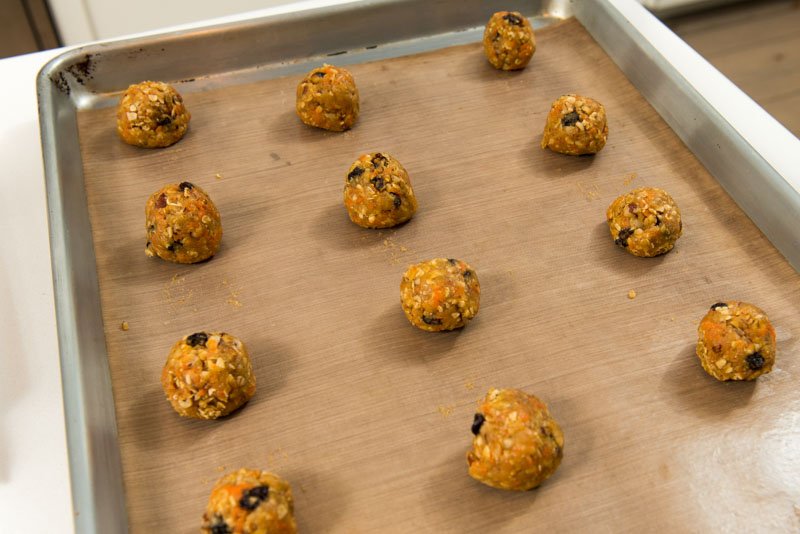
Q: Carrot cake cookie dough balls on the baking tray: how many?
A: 12